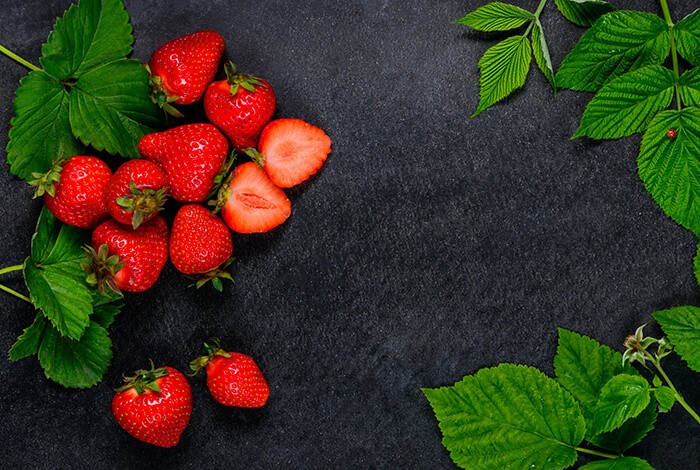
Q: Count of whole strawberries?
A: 9